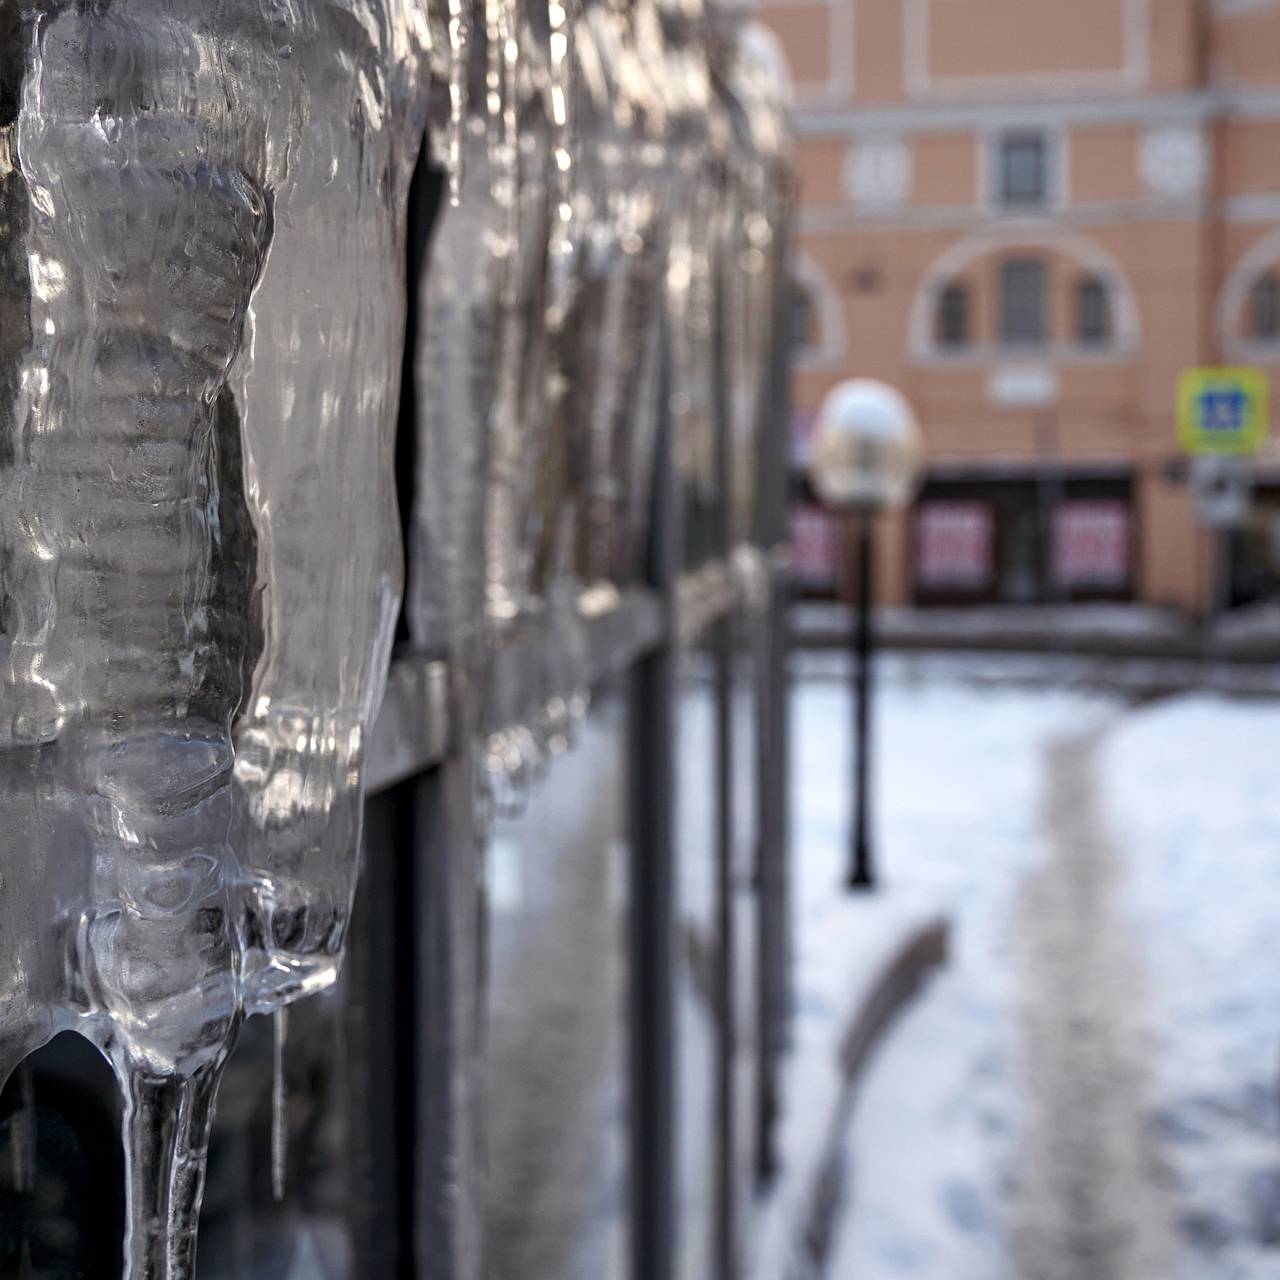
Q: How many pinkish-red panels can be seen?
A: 3